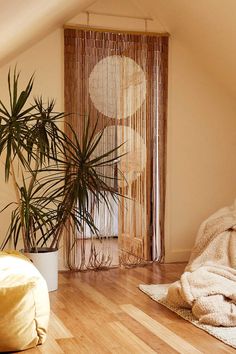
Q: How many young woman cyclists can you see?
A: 0